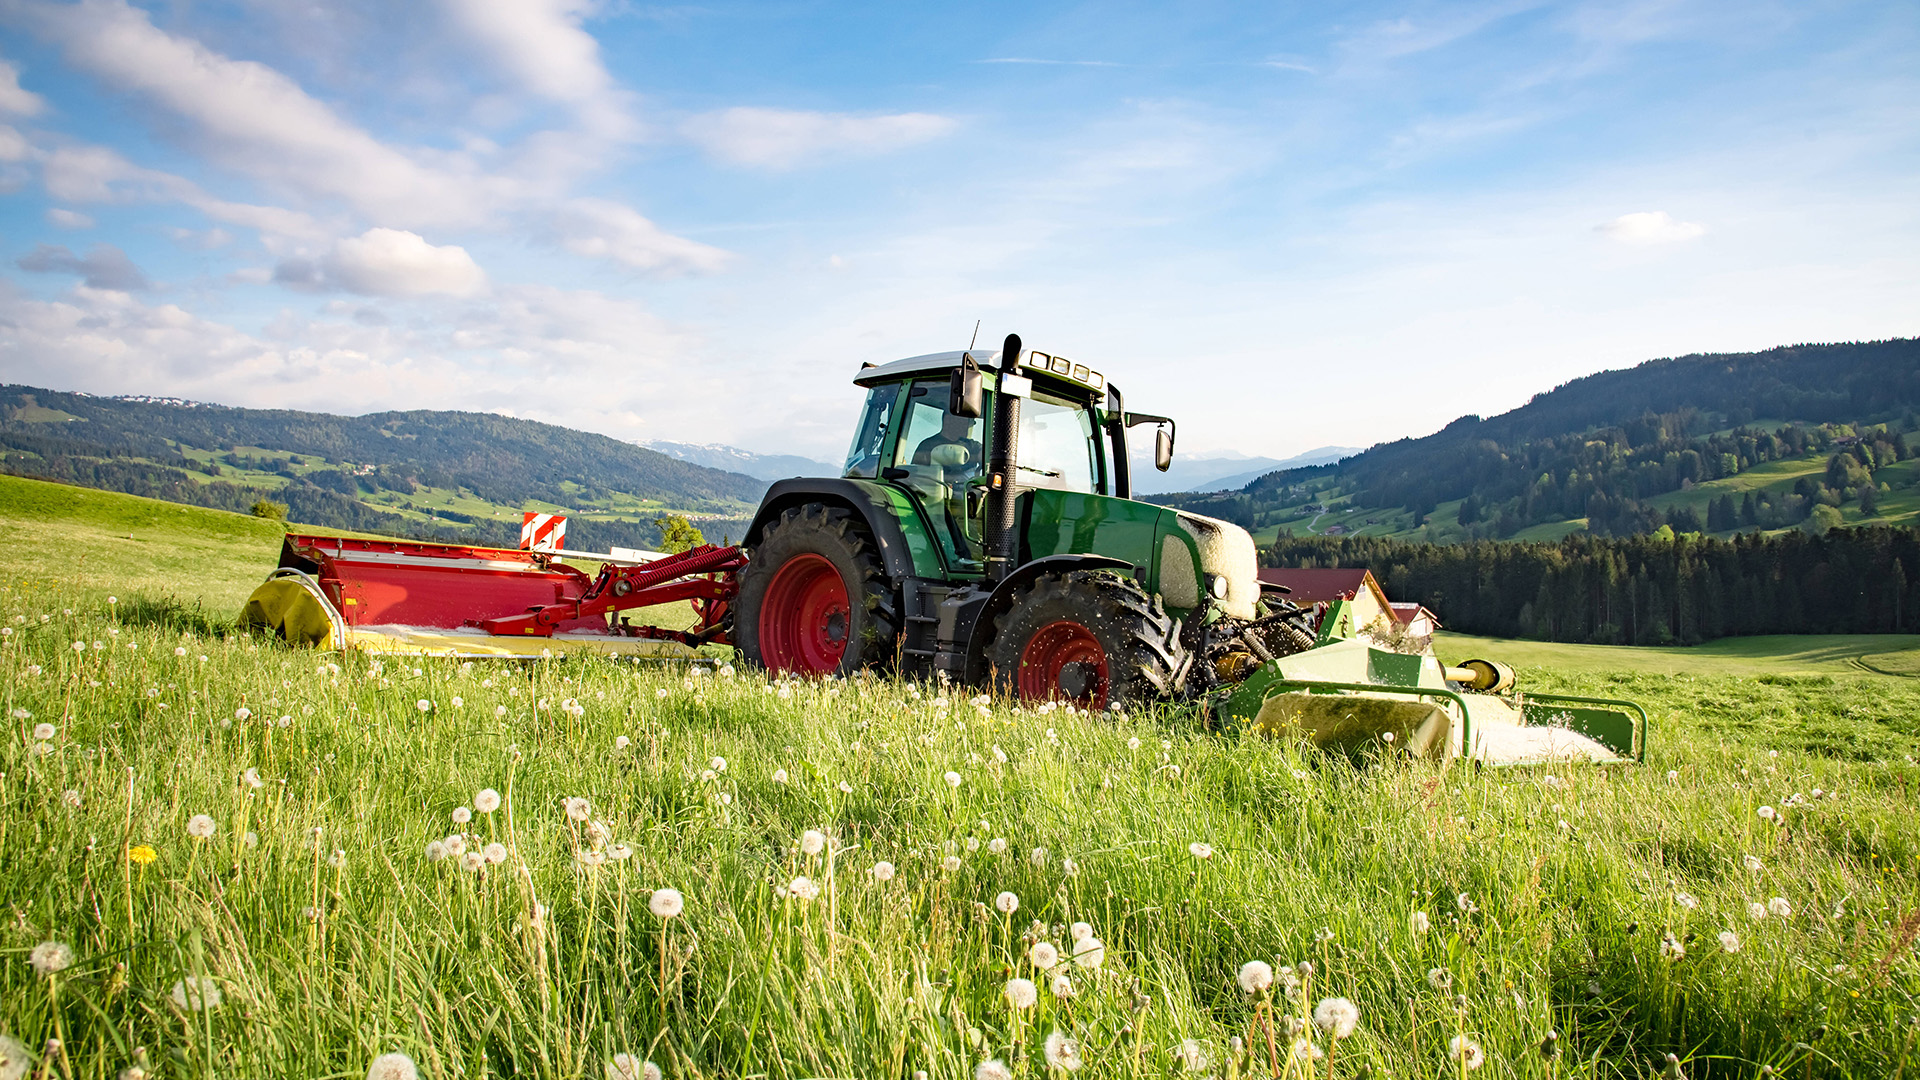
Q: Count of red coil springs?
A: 2